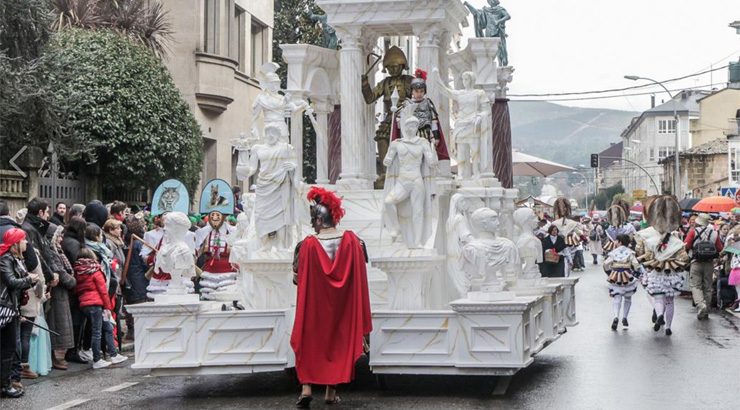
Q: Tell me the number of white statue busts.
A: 3